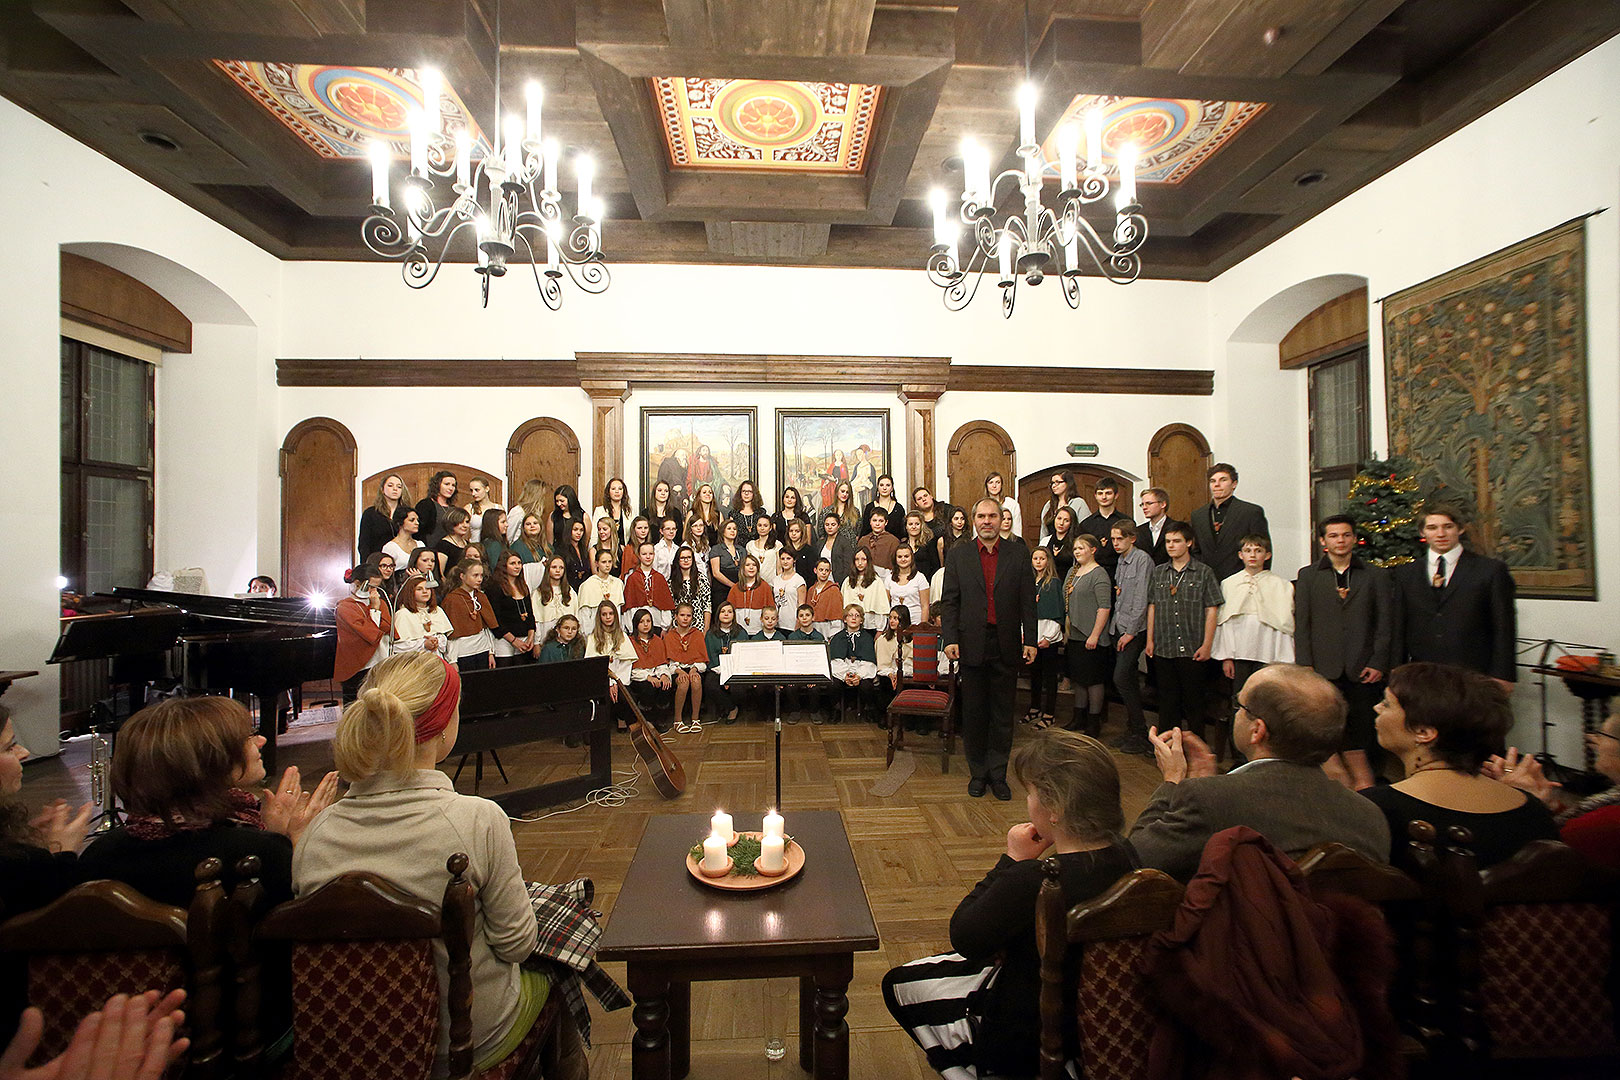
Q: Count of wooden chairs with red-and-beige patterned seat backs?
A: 4